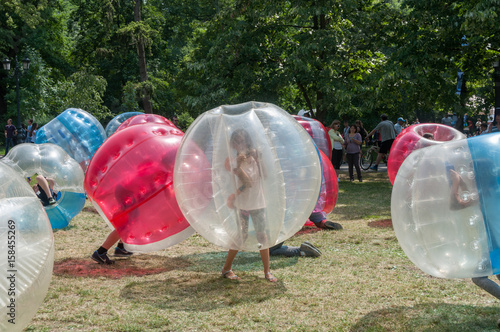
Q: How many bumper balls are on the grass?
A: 11